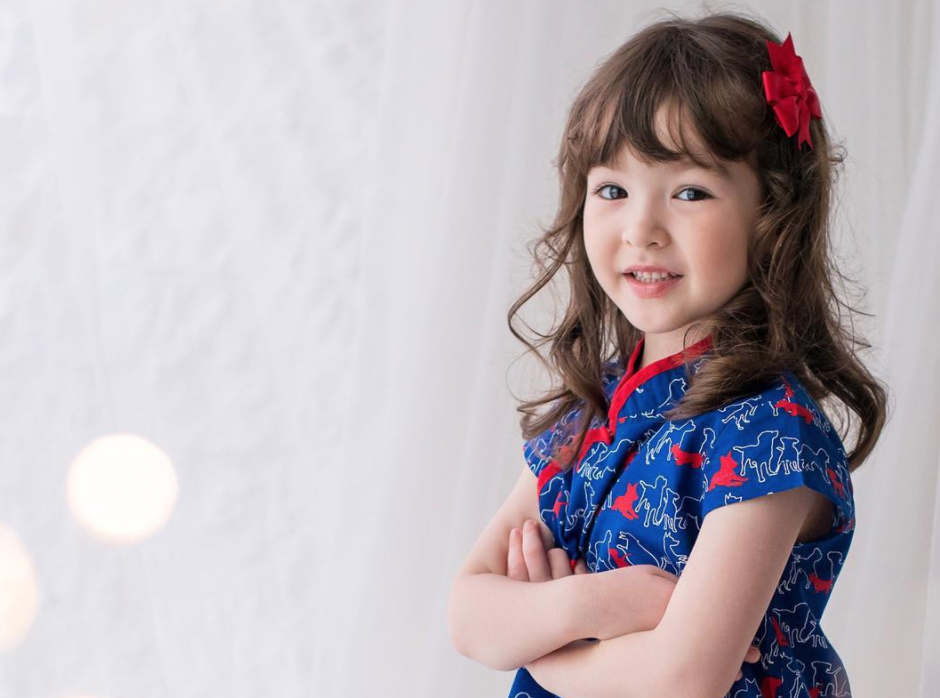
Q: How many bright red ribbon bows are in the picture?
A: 1